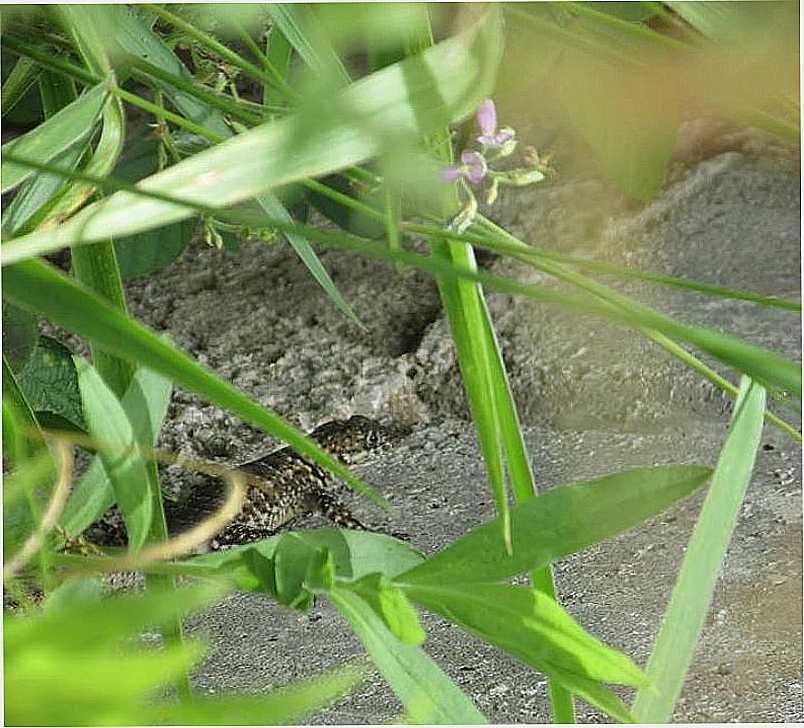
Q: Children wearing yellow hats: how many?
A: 0